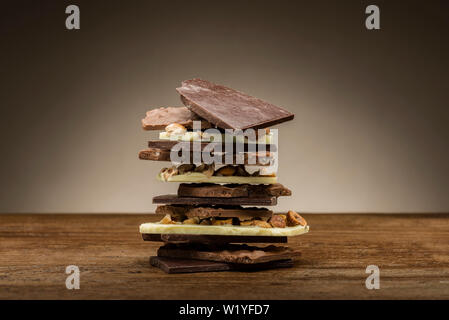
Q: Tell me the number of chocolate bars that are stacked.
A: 13